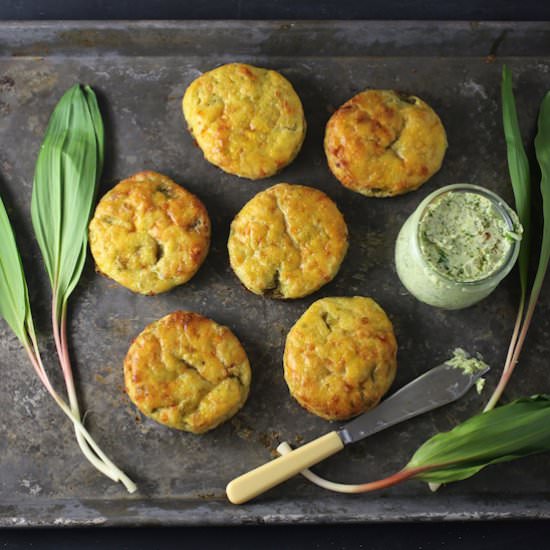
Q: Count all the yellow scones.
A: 6